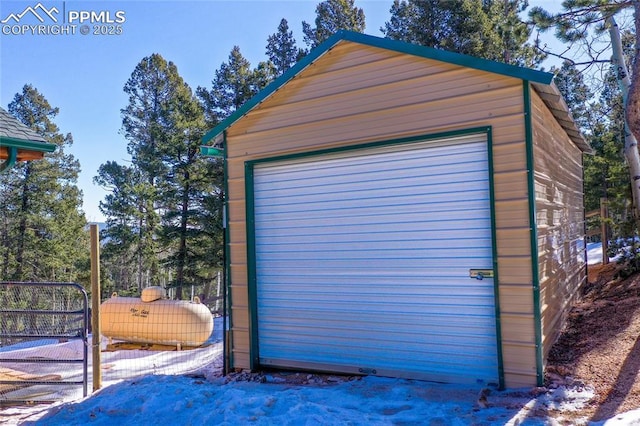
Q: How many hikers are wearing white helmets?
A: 0